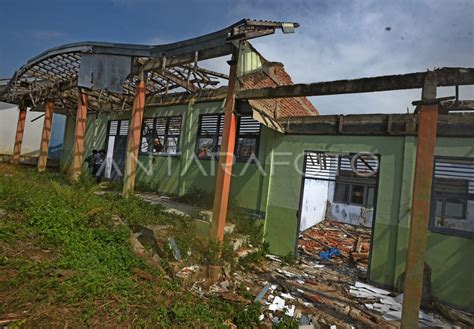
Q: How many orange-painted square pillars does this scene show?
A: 6